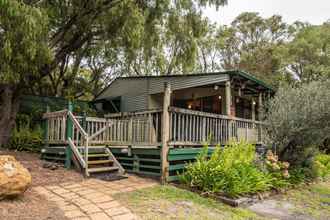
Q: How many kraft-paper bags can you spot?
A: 0